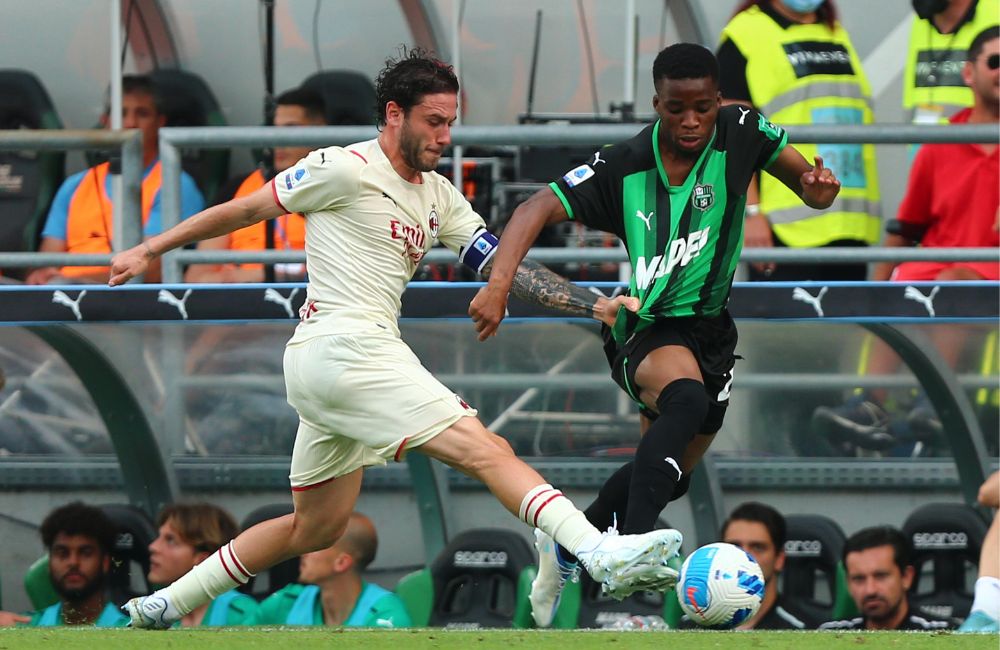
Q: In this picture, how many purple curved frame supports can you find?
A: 0